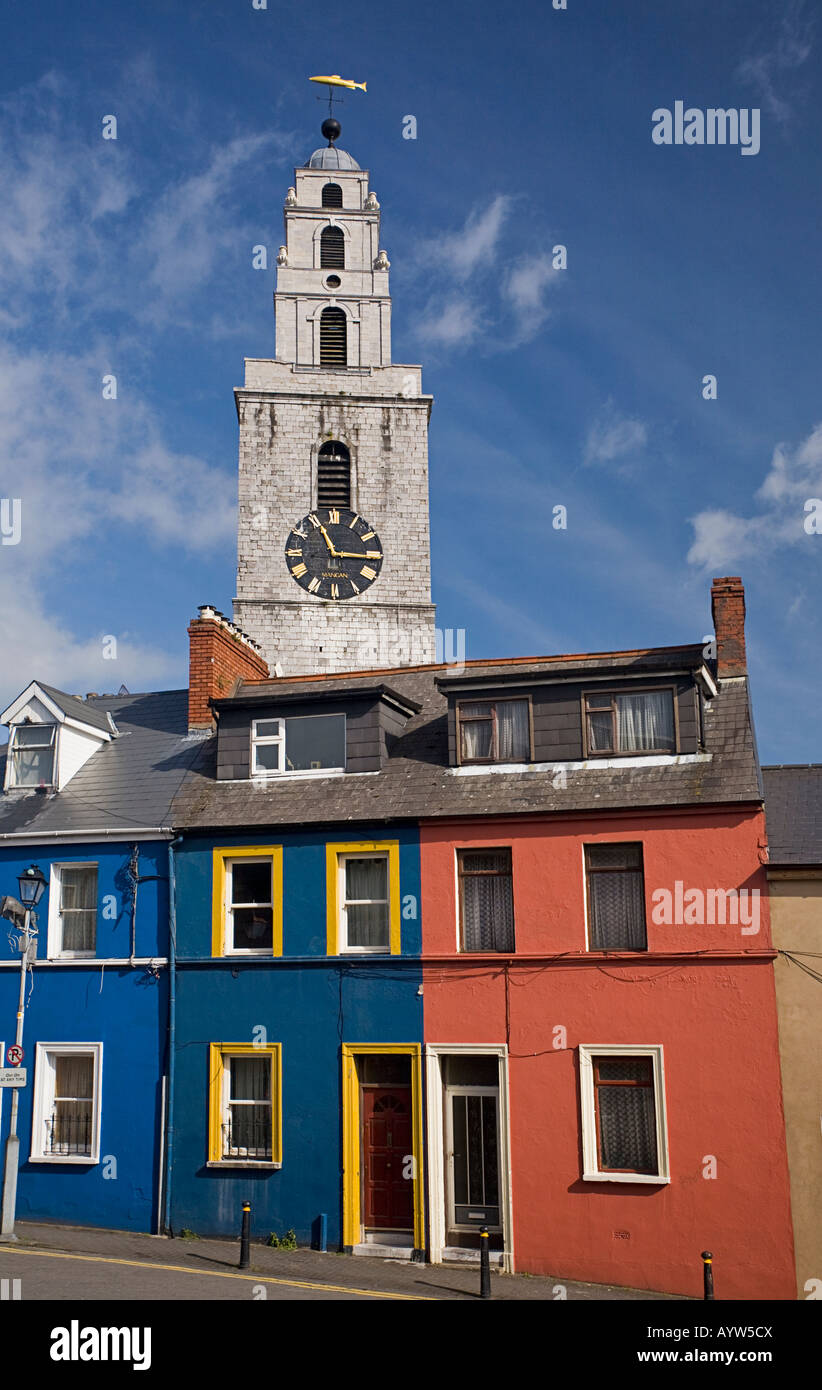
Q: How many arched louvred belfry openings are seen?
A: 4